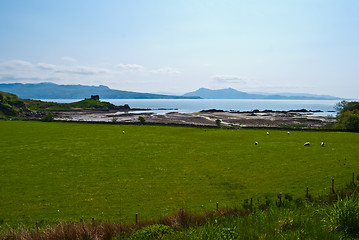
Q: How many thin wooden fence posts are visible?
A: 9